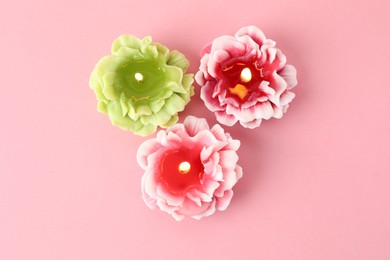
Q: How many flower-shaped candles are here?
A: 3